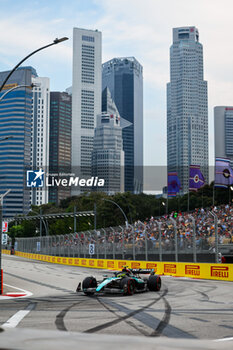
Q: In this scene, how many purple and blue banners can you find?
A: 3